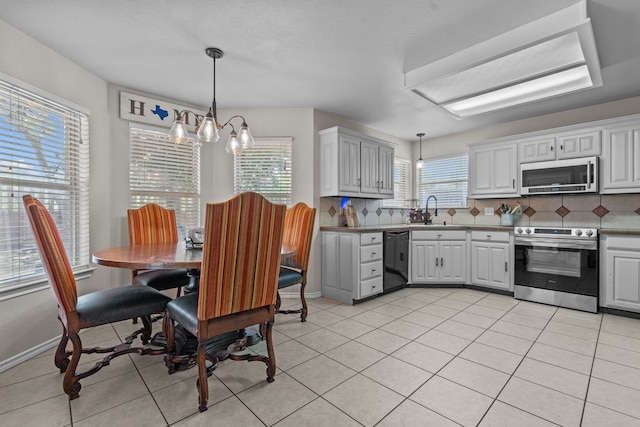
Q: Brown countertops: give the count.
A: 2